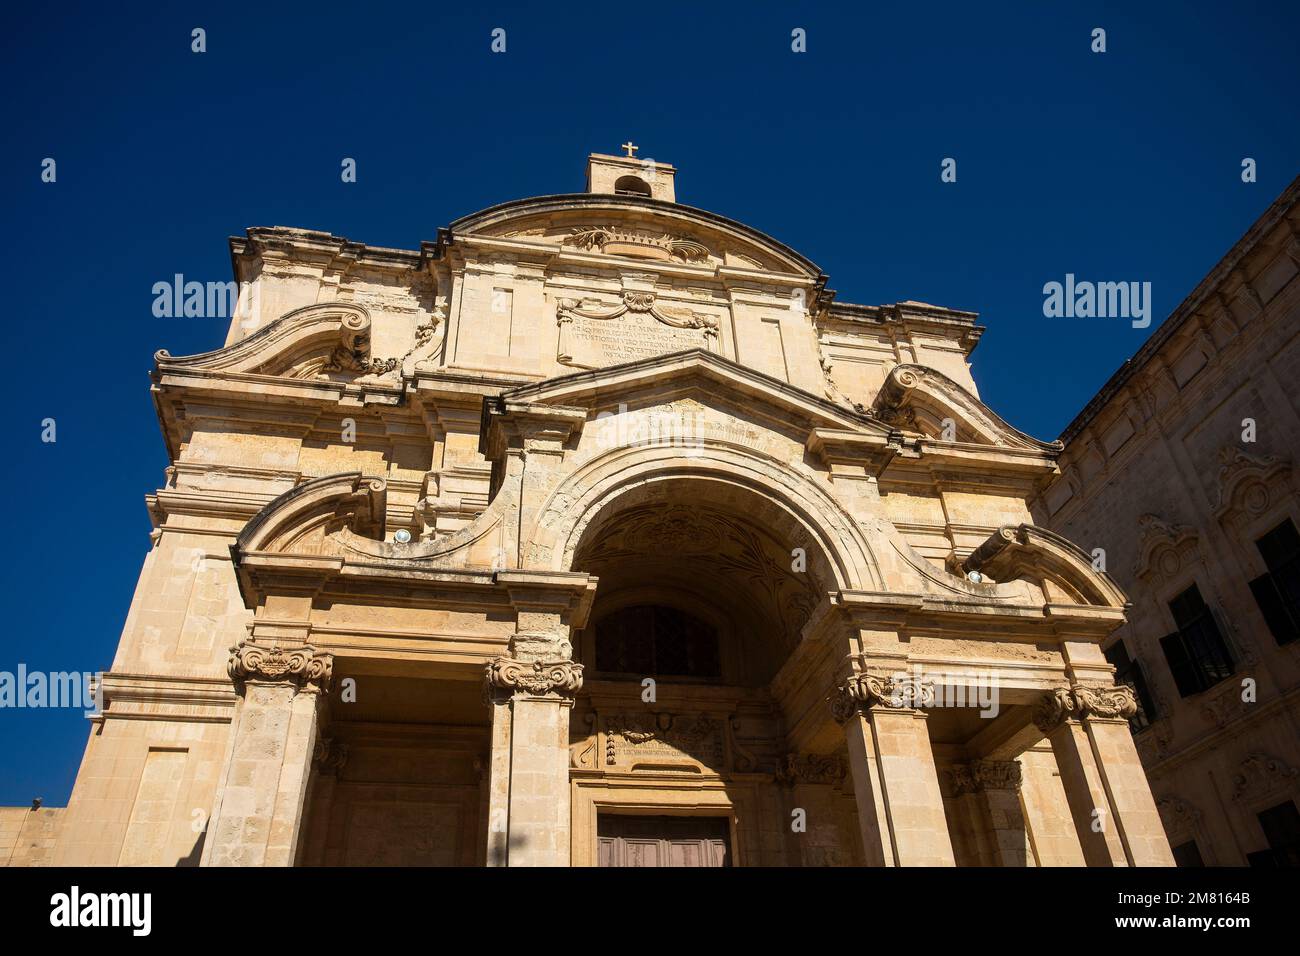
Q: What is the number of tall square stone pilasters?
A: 4